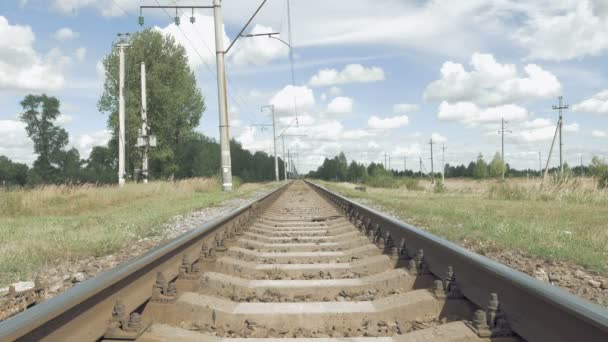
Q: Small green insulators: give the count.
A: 3